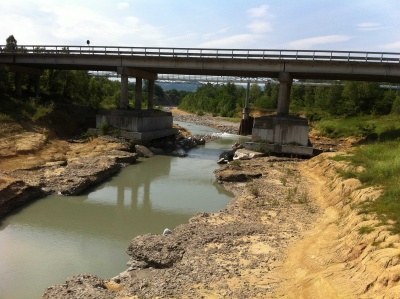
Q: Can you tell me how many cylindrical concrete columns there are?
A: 4